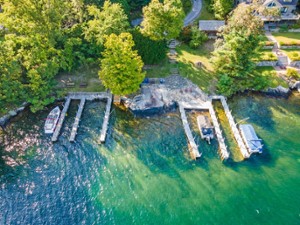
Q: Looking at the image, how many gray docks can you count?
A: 6